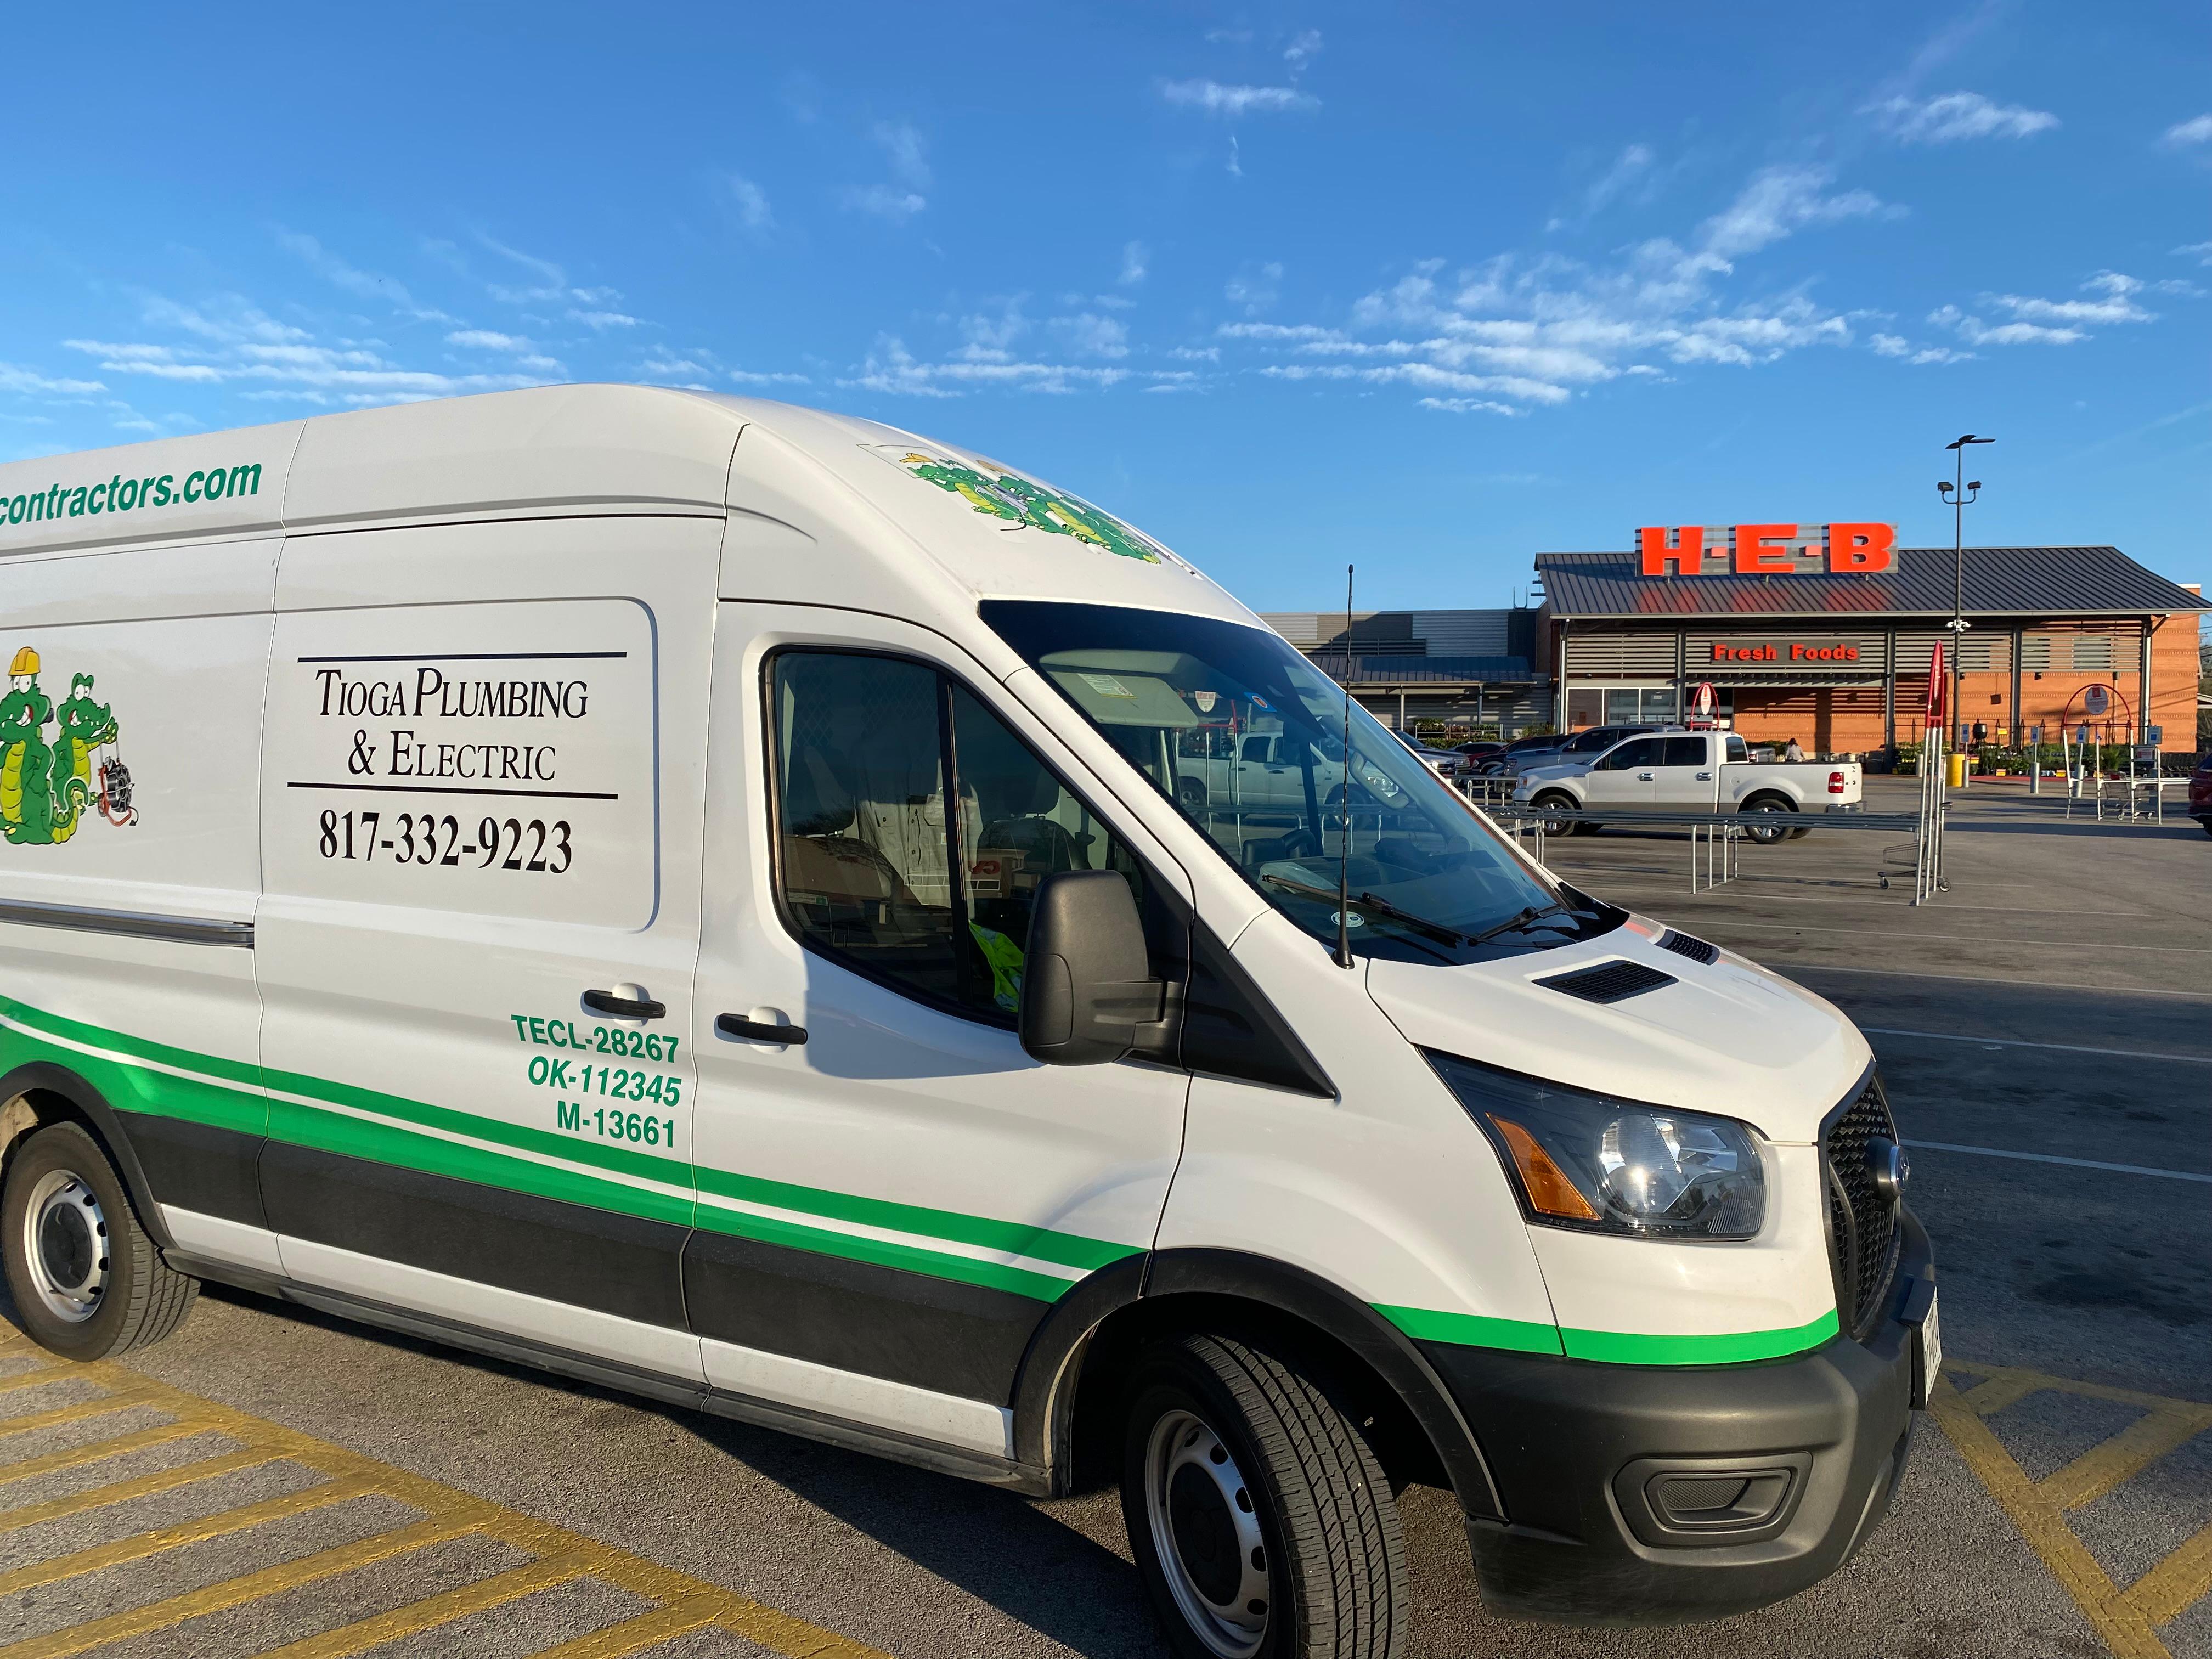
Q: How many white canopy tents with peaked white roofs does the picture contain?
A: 0